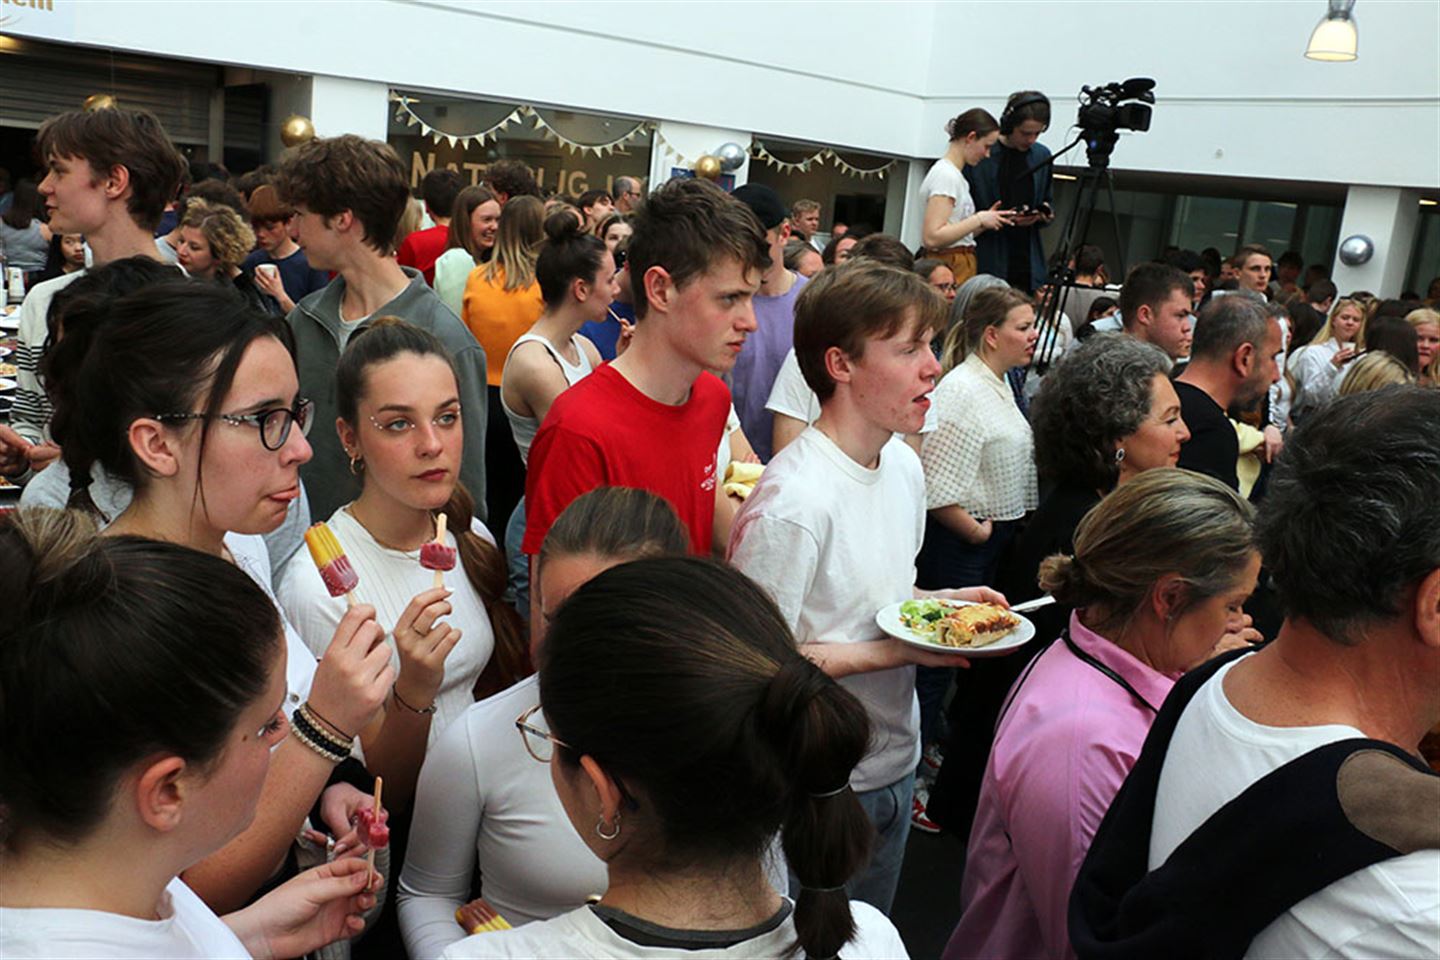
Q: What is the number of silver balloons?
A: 2